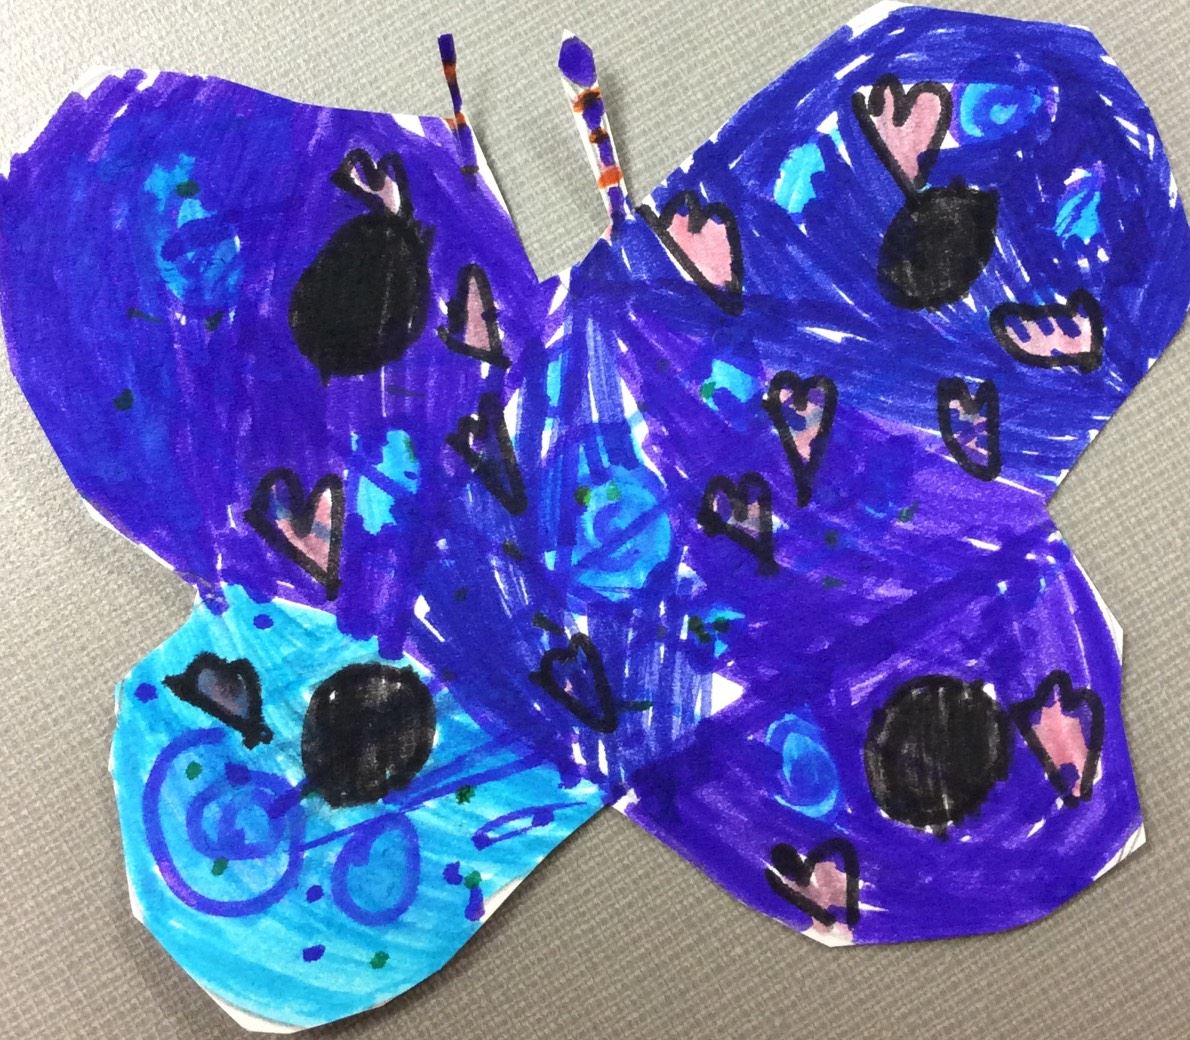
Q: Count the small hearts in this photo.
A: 14